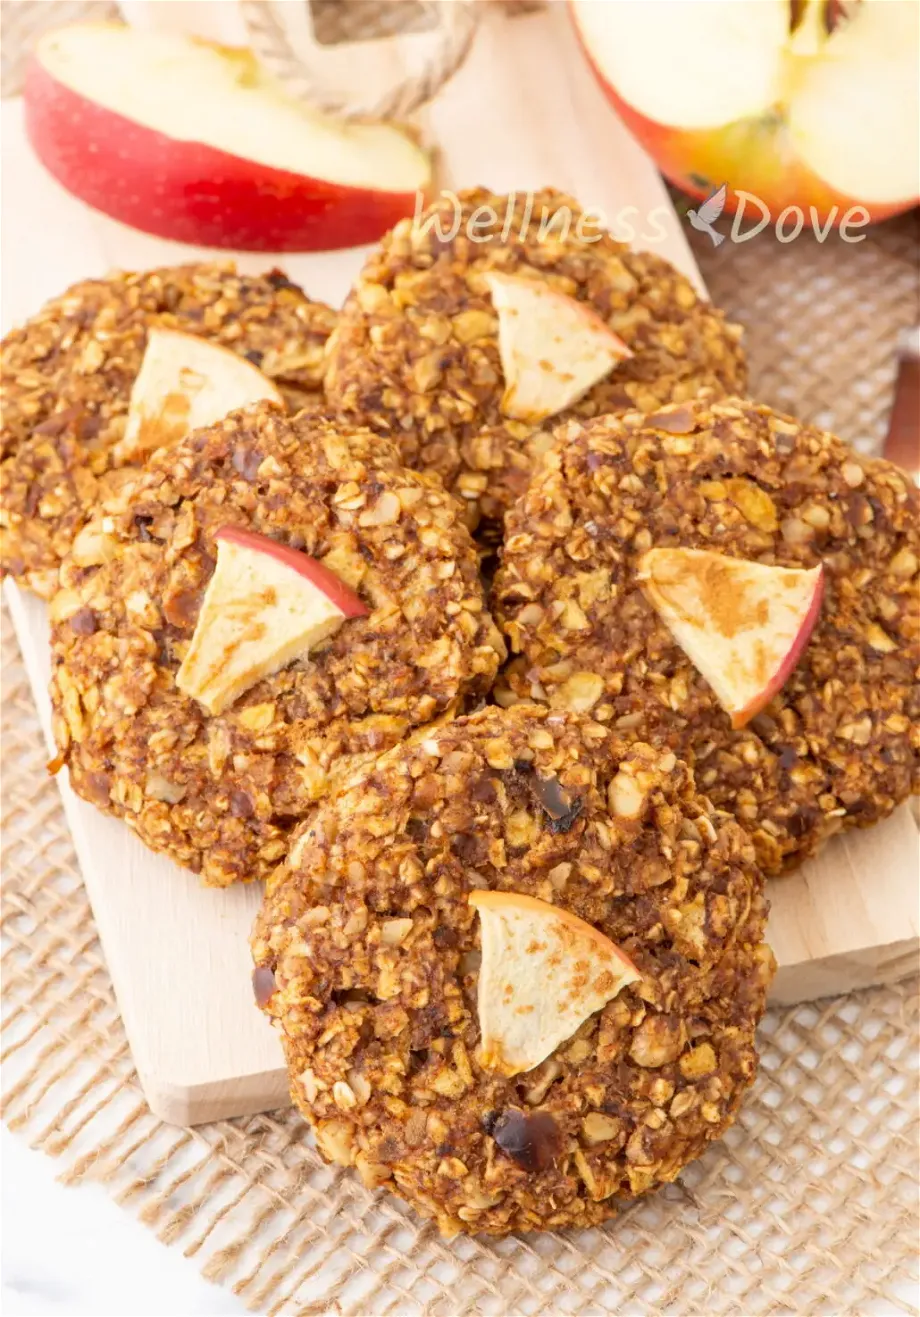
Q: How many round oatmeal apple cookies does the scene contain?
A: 5